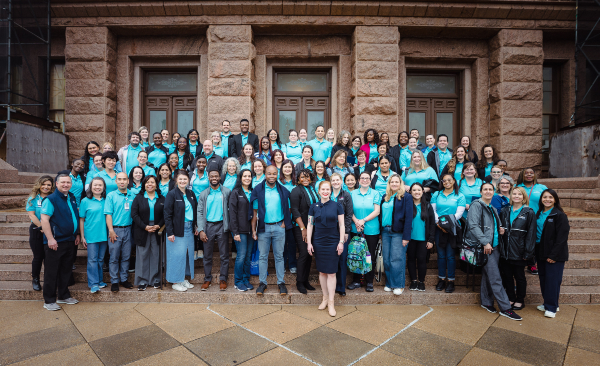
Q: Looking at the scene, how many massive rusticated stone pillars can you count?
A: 4